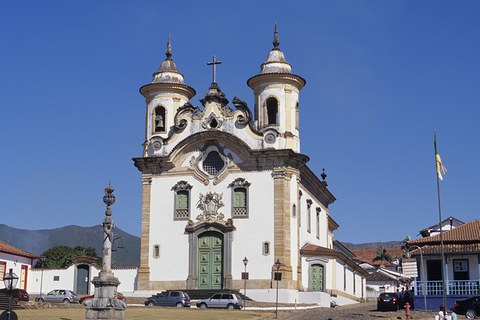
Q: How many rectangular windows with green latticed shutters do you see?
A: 2